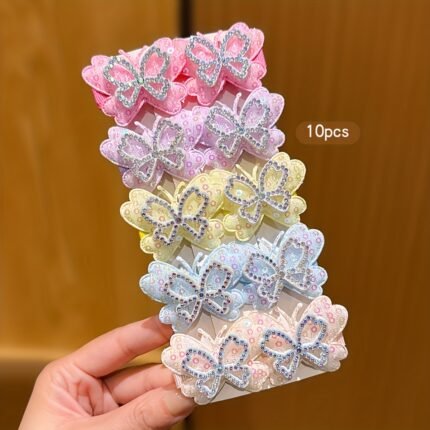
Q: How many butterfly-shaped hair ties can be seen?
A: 10